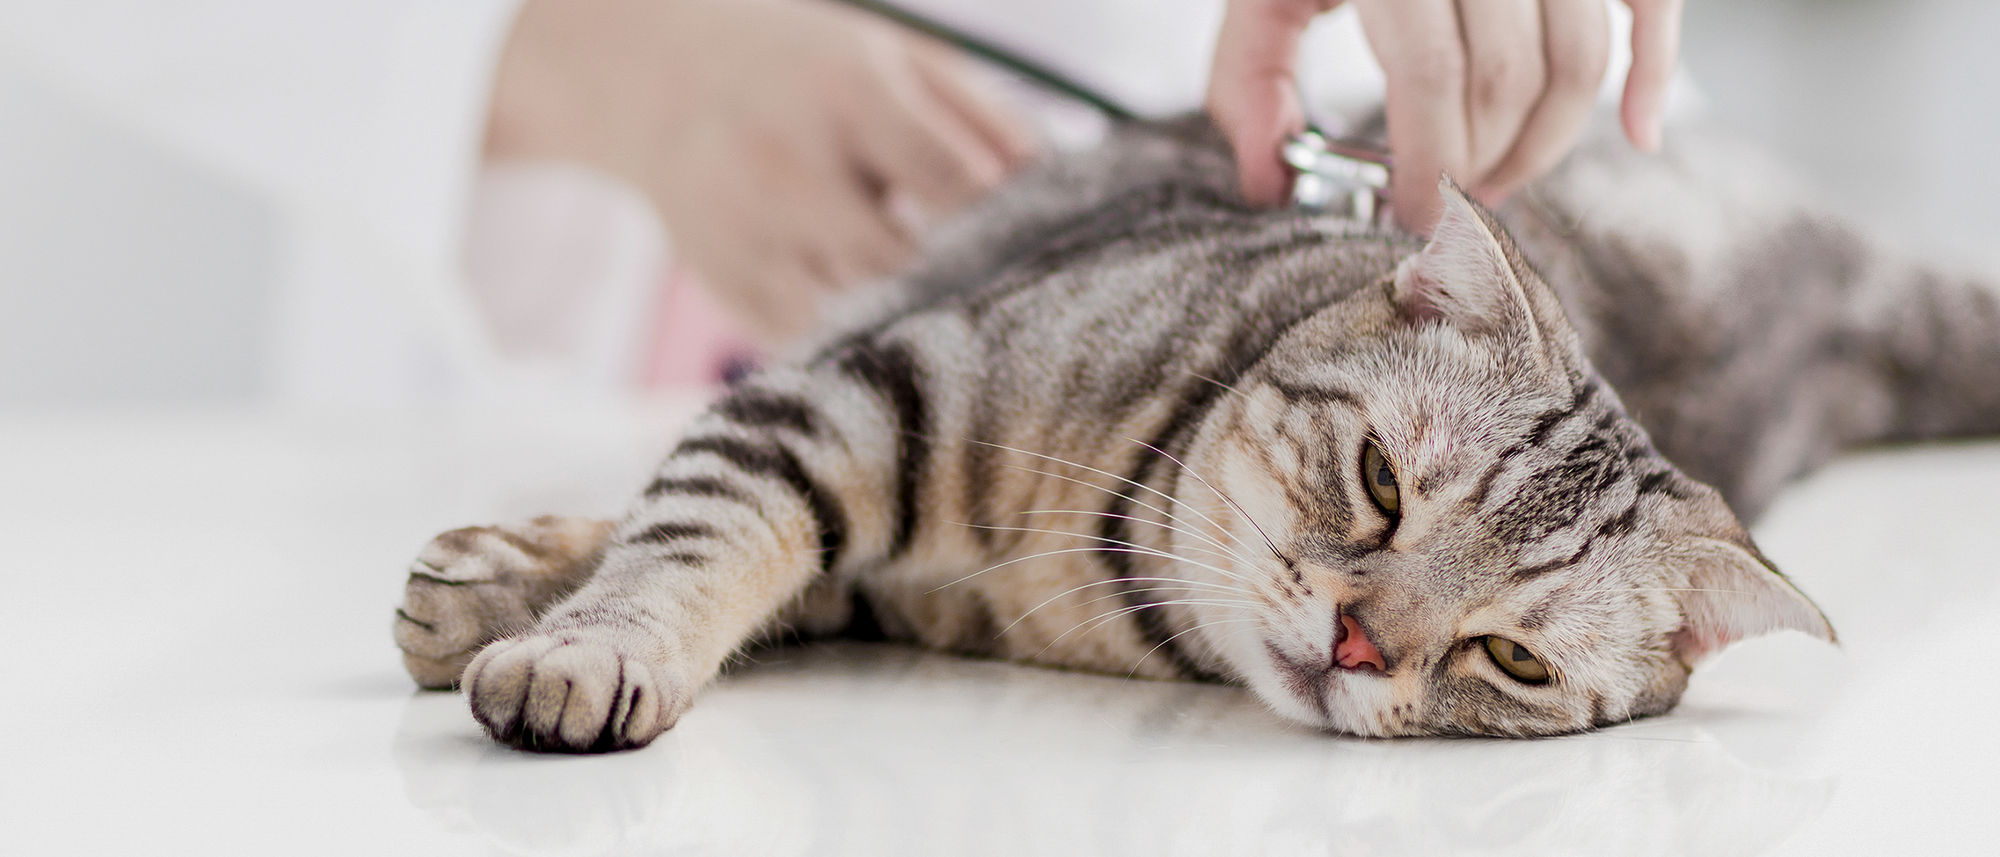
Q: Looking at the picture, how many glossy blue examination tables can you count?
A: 0